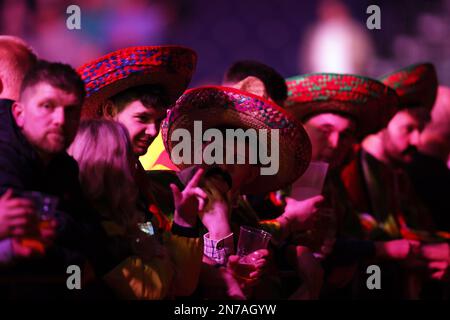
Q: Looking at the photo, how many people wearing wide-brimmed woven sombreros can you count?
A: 4